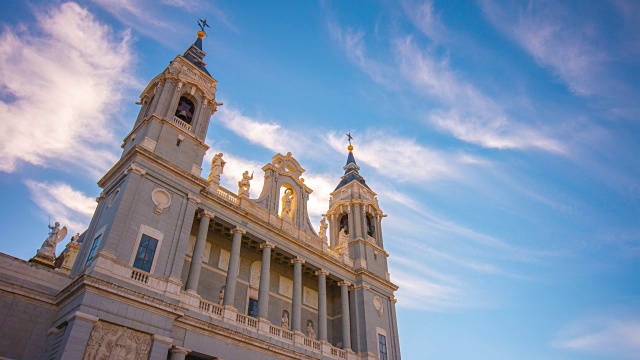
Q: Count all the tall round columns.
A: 6